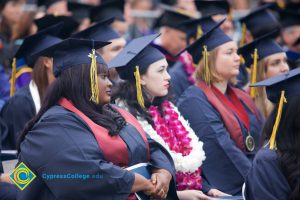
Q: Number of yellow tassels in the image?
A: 8